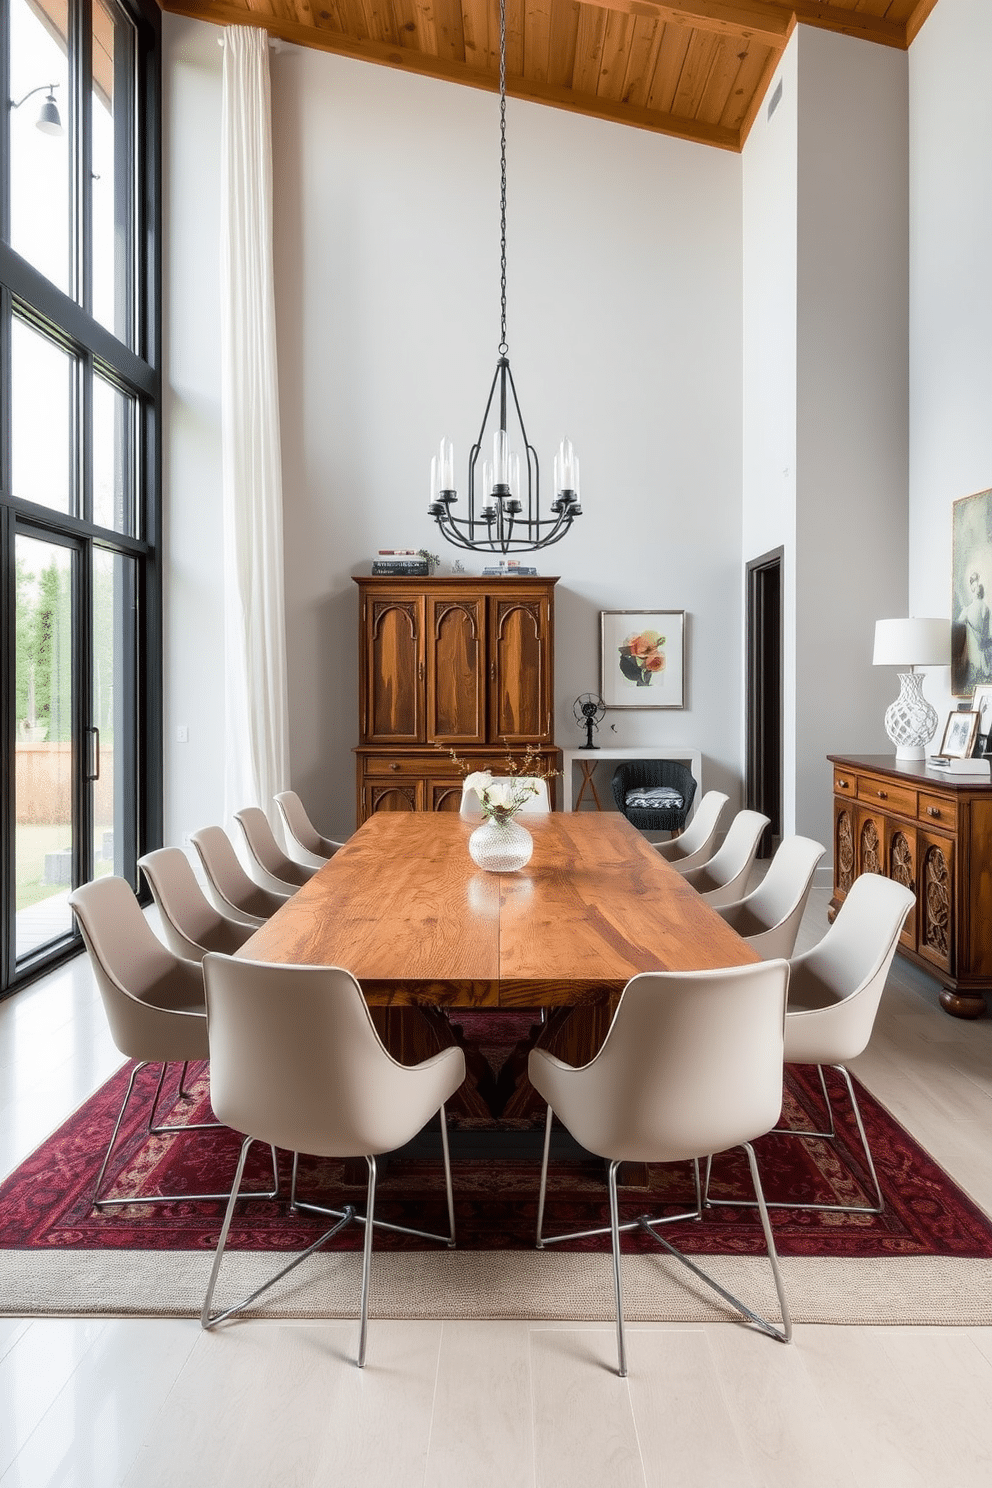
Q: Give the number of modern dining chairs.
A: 12